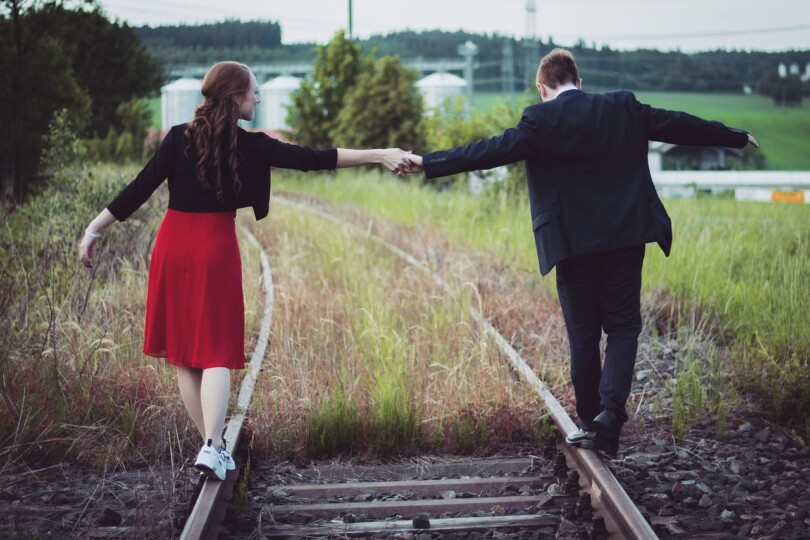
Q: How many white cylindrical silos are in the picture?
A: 3